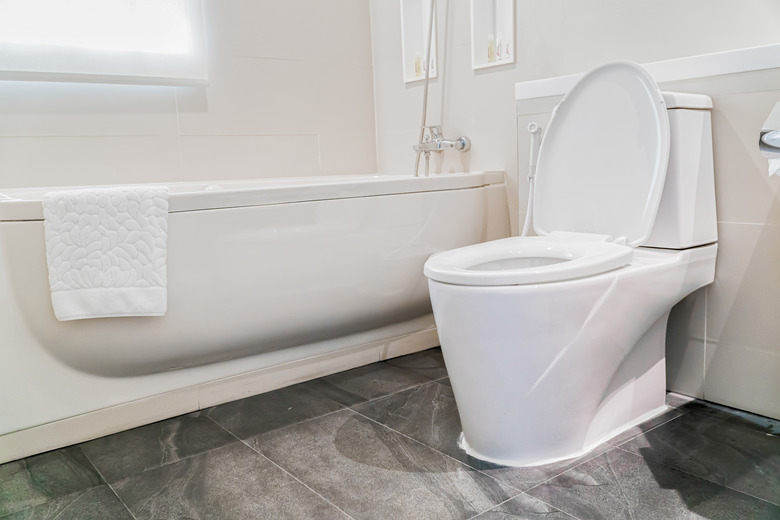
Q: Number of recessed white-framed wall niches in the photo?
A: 2